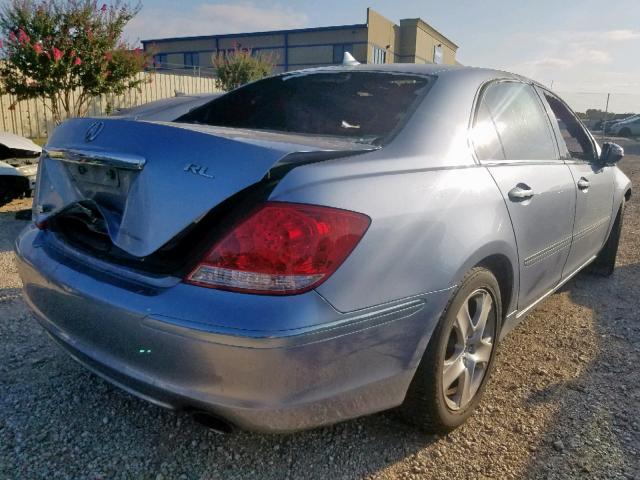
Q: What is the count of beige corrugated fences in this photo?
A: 1